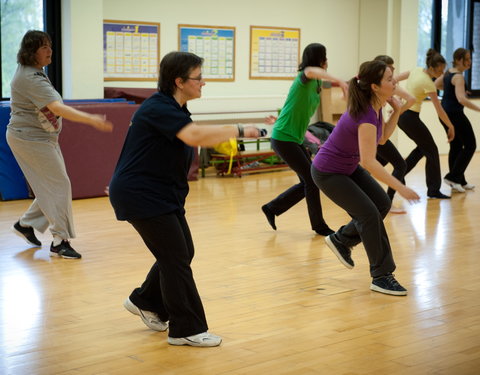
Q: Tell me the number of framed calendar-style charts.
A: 3